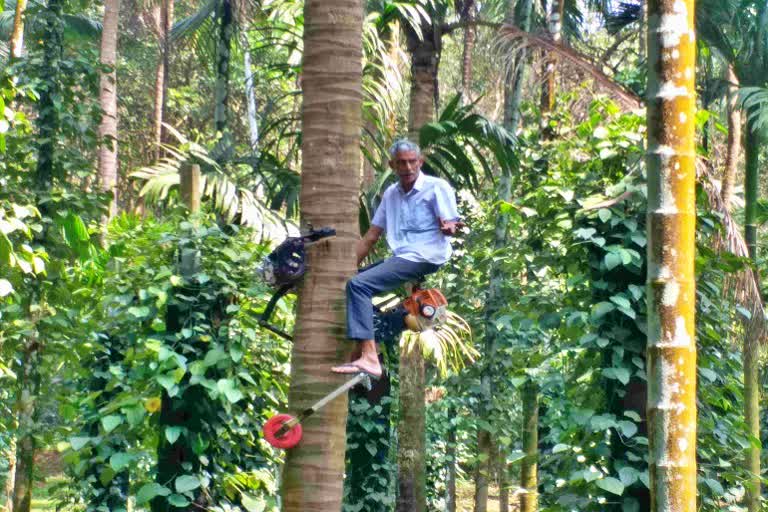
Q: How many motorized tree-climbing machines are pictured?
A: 1